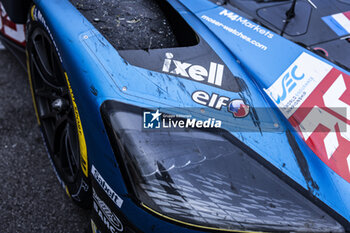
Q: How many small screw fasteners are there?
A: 4